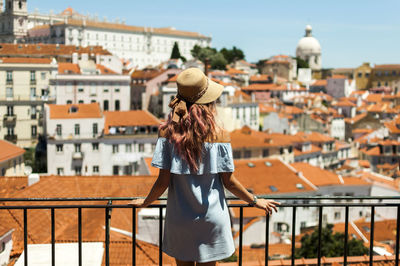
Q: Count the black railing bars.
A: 13